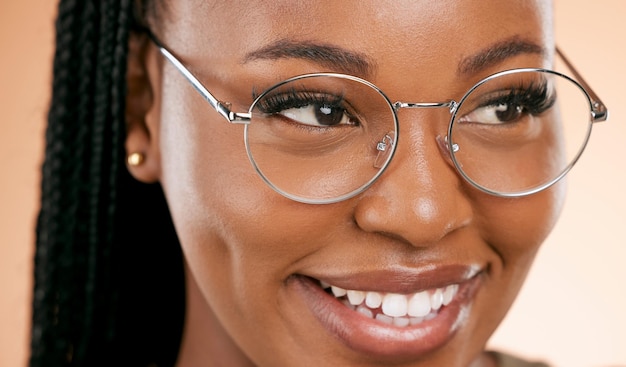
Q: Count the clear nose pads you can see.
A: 2